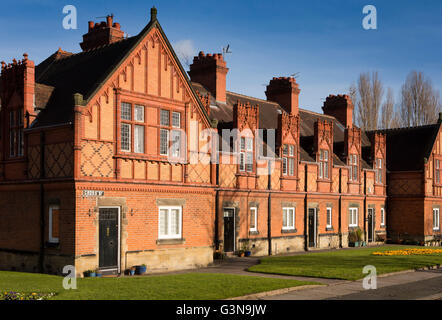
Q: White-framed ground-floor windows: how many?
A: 8